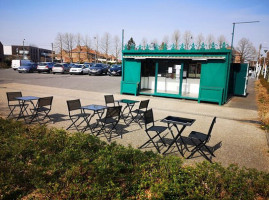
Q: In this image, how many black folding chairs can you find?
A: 8